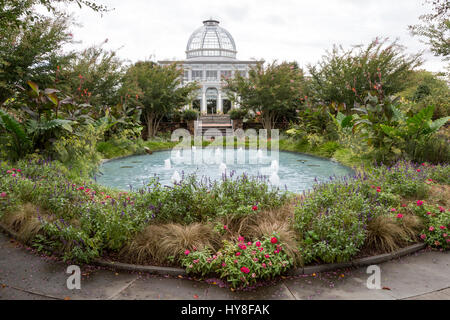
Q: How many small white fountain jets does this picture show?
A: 10